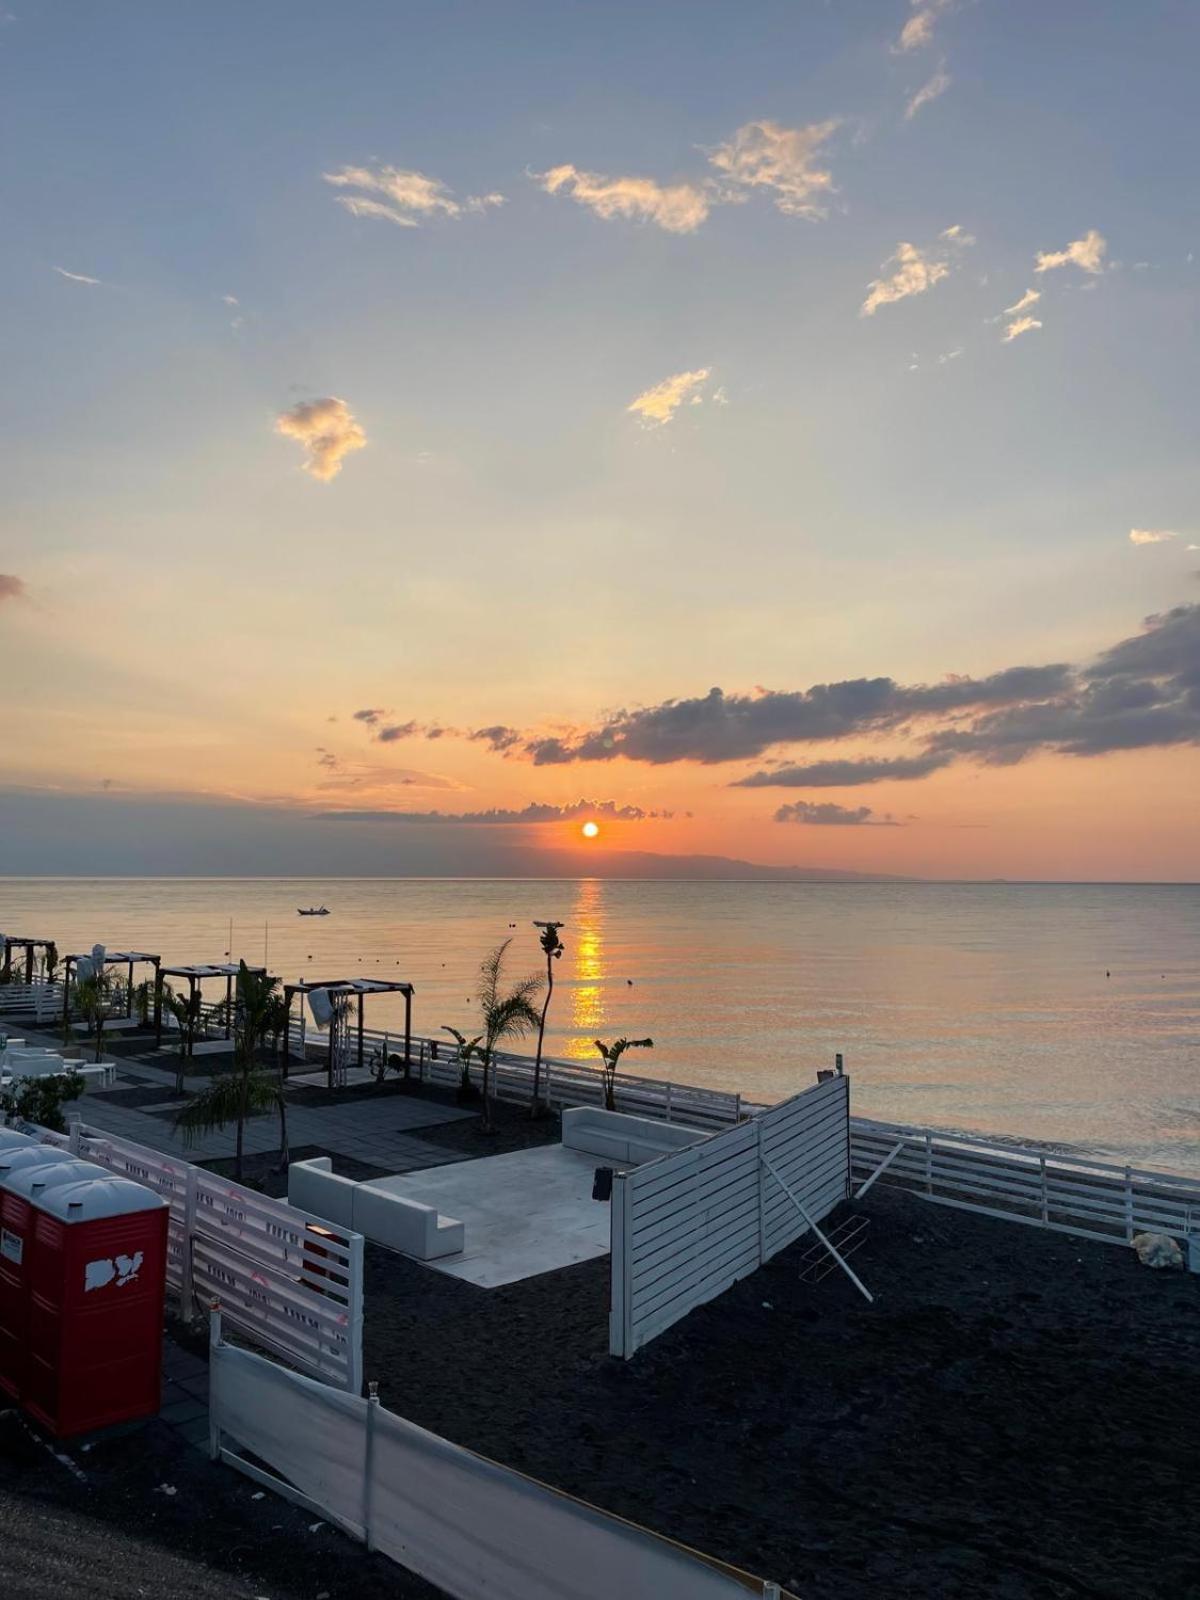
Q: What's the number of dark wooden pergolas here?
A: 4